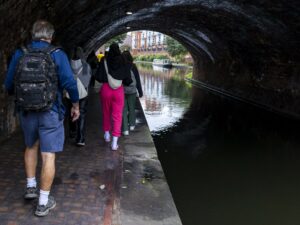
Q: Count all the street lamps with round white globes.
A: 0